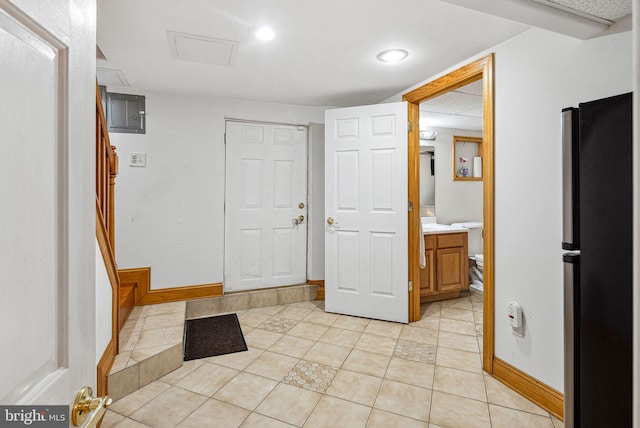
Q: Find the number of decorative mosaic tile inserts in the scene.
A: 3